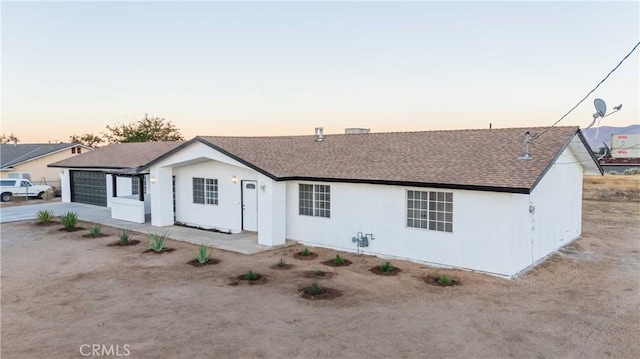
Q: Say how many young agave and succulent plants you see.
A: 14